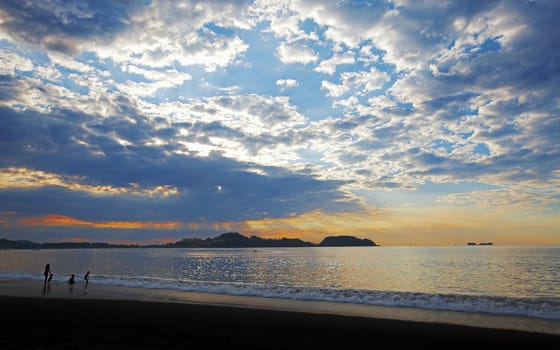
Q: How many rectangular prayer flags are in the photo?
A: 0